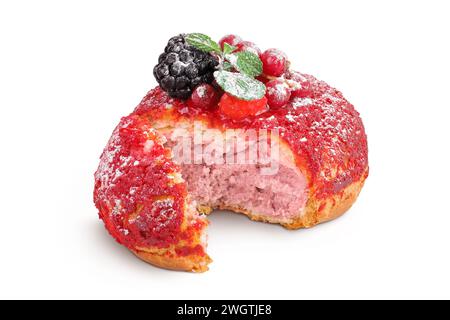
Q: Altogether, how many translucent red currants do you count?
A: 5